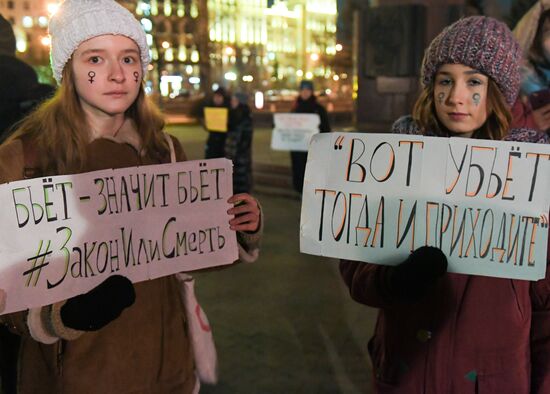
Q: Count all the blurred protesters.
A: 3